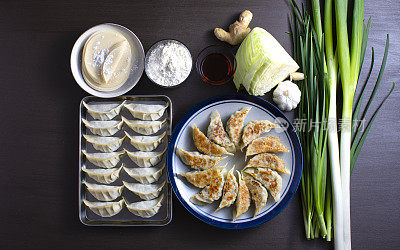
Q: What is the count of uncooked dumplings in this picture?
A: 14